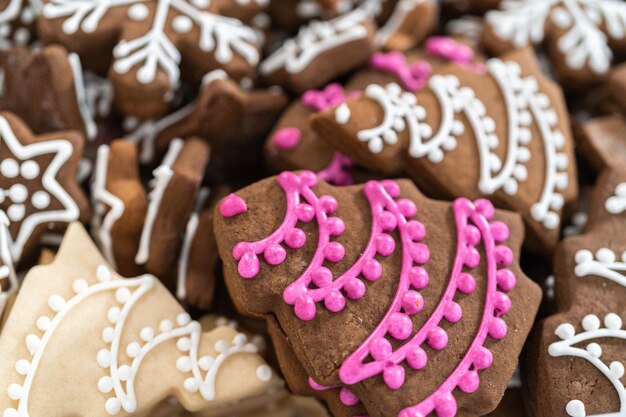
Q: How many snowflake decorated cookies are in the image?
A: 2